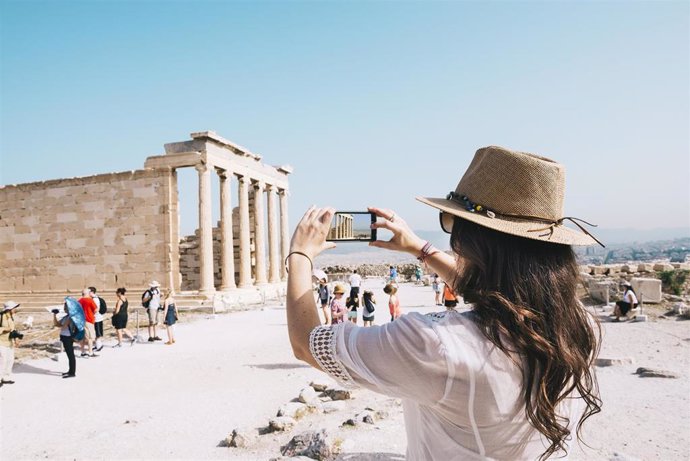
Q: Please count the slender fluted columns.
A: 6